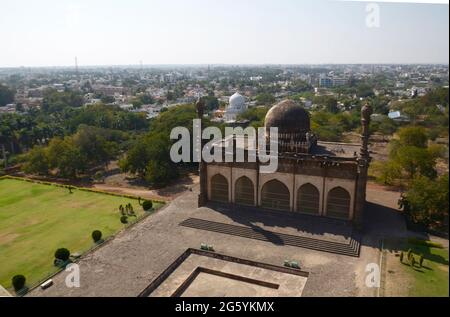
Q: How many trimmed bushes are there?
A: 5